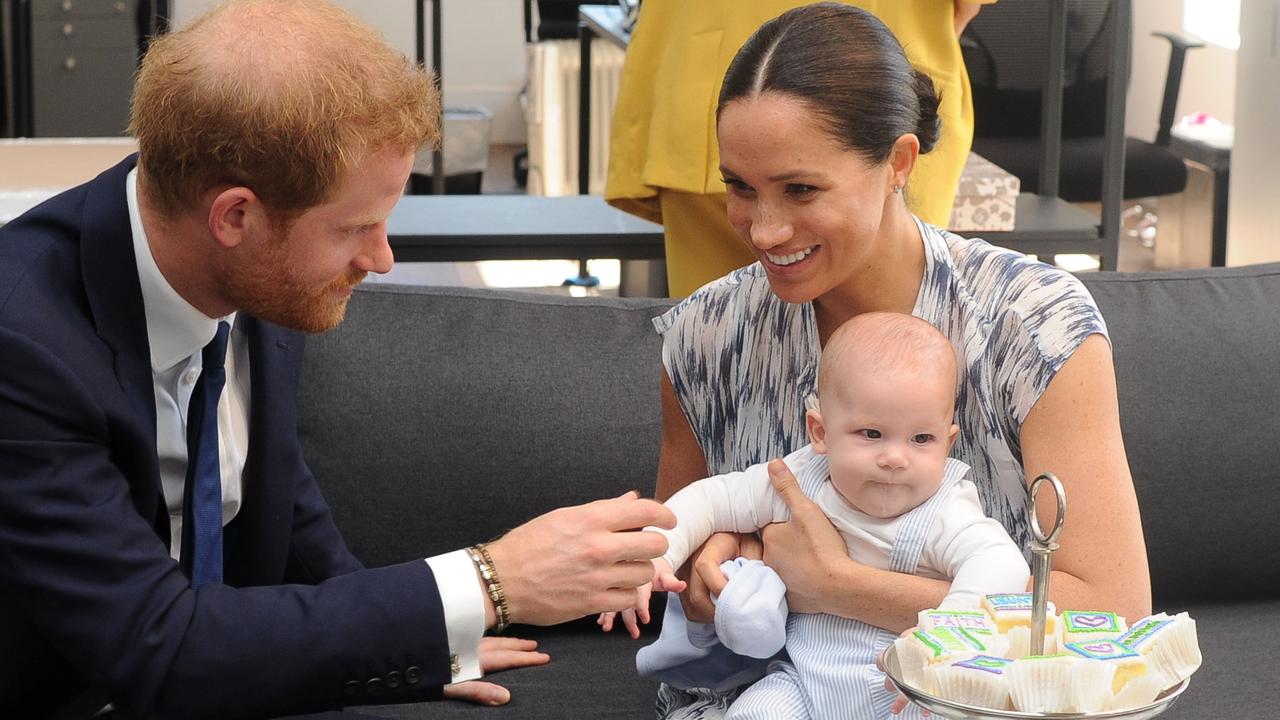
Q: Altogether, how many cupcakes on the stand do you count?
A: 8